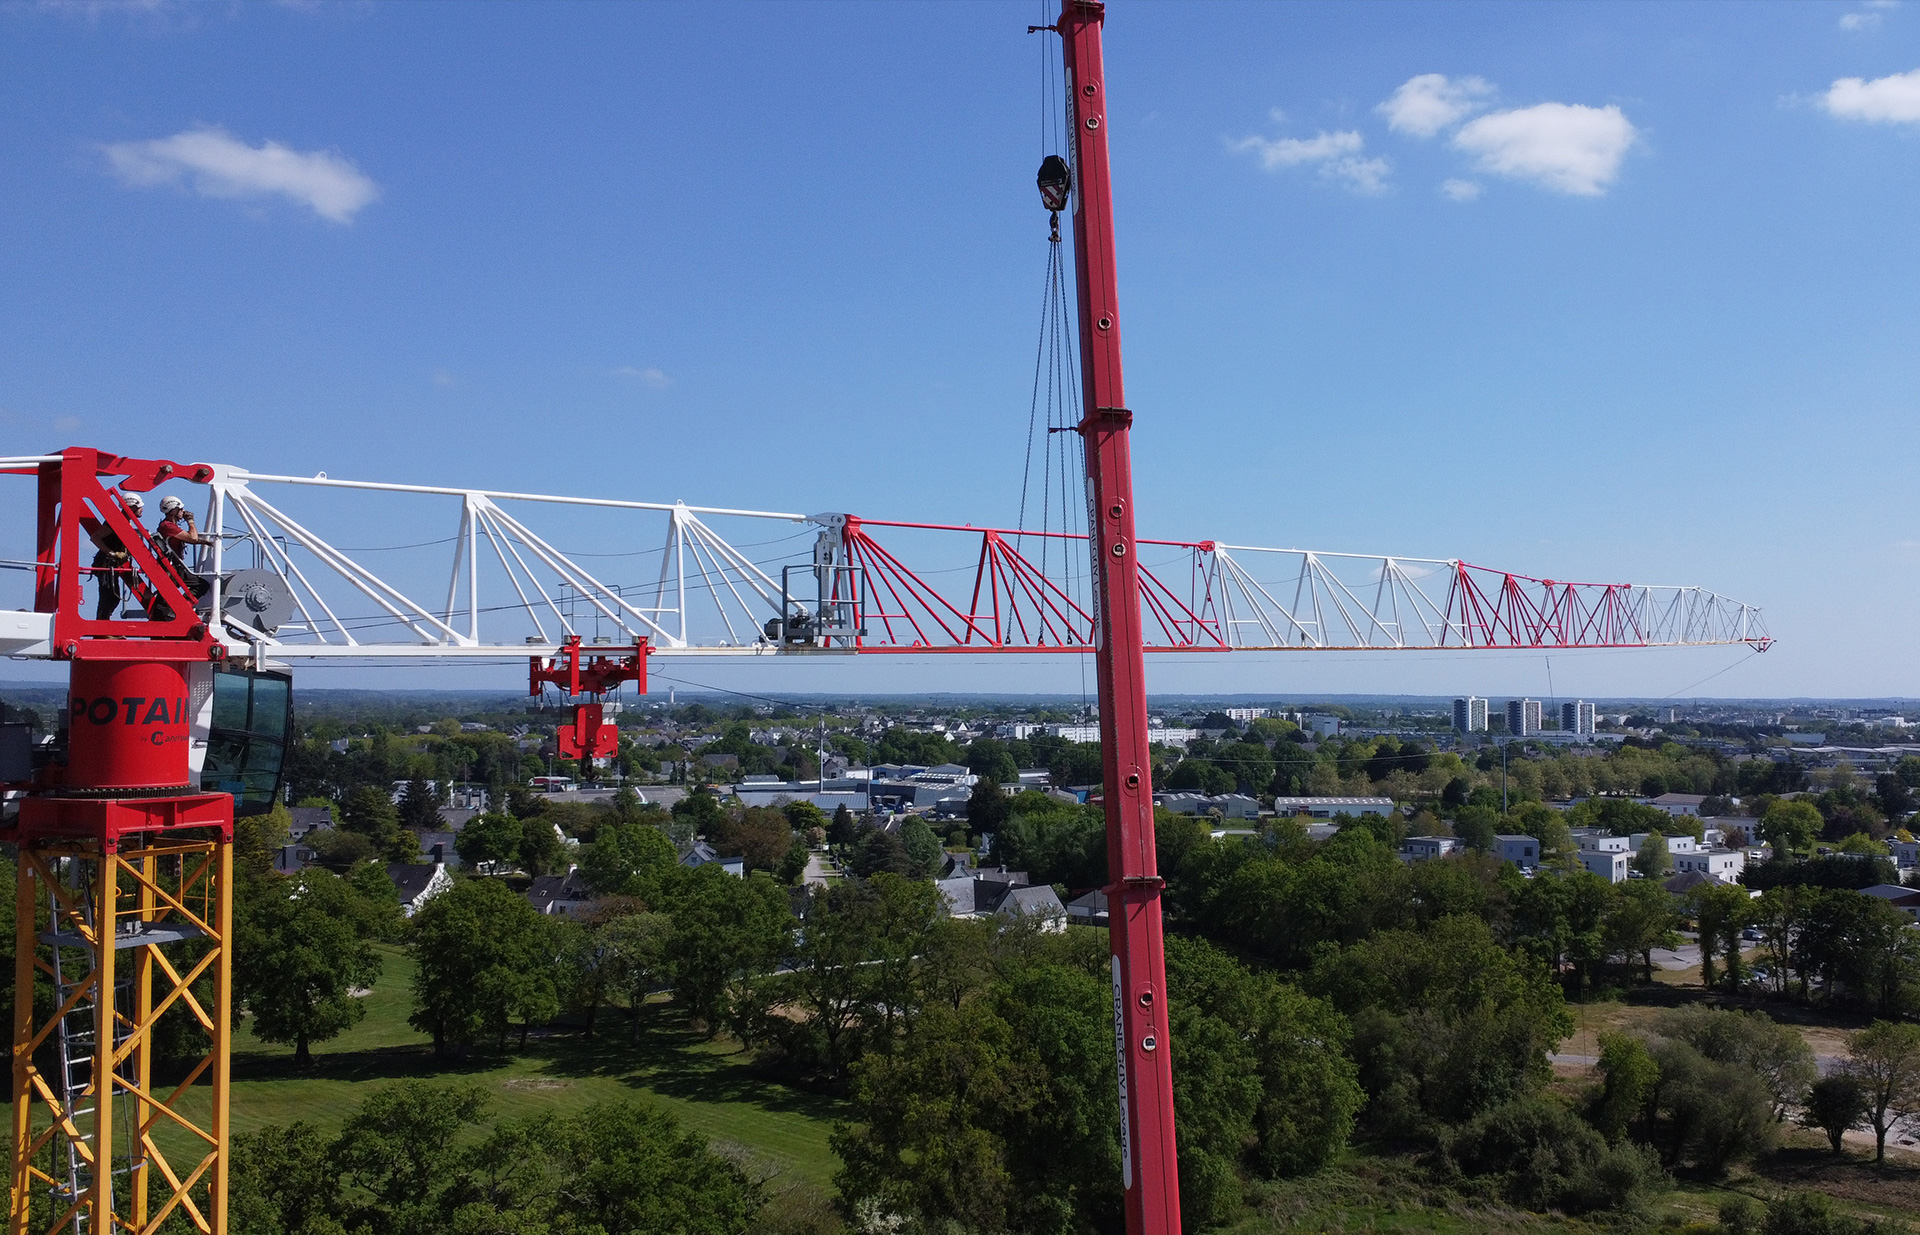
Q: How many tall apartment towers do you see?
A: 3